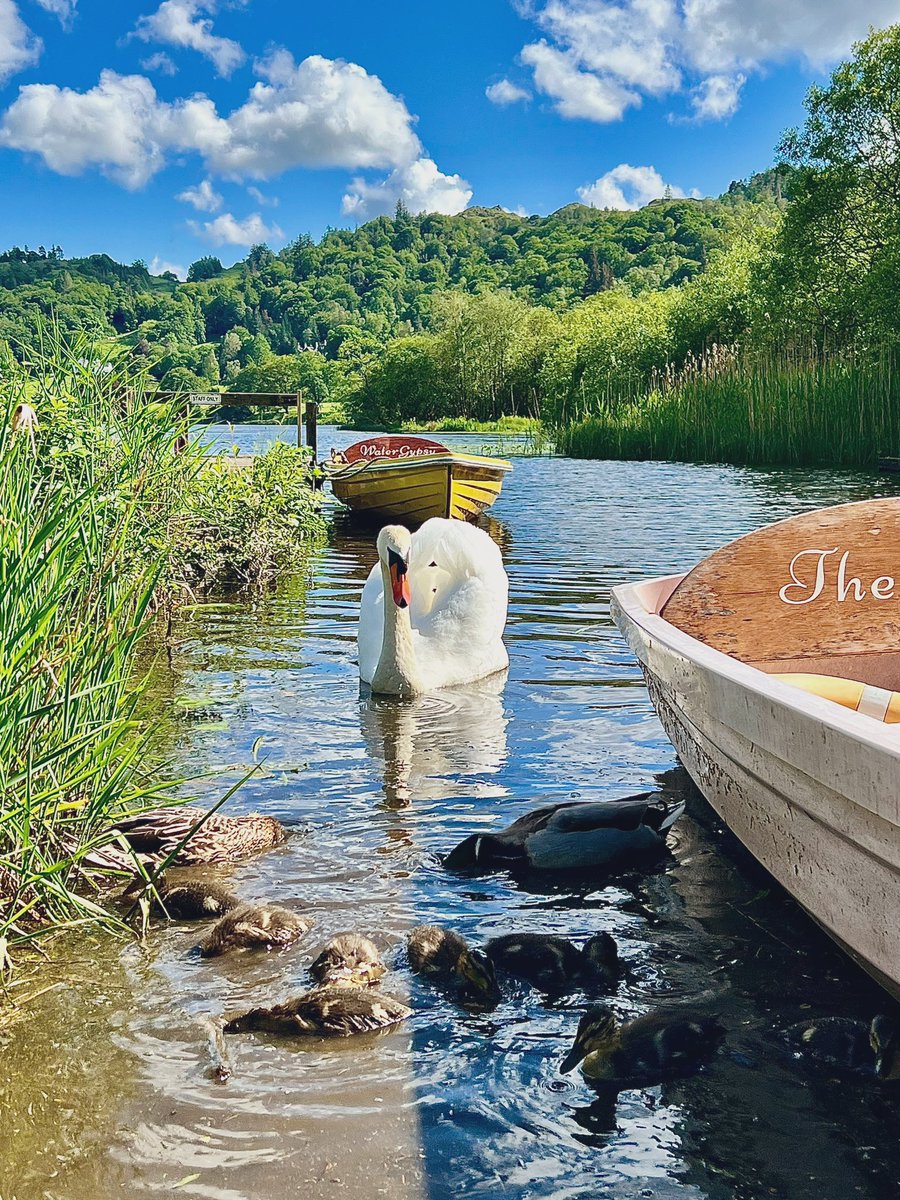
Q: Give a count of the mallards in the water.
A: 10